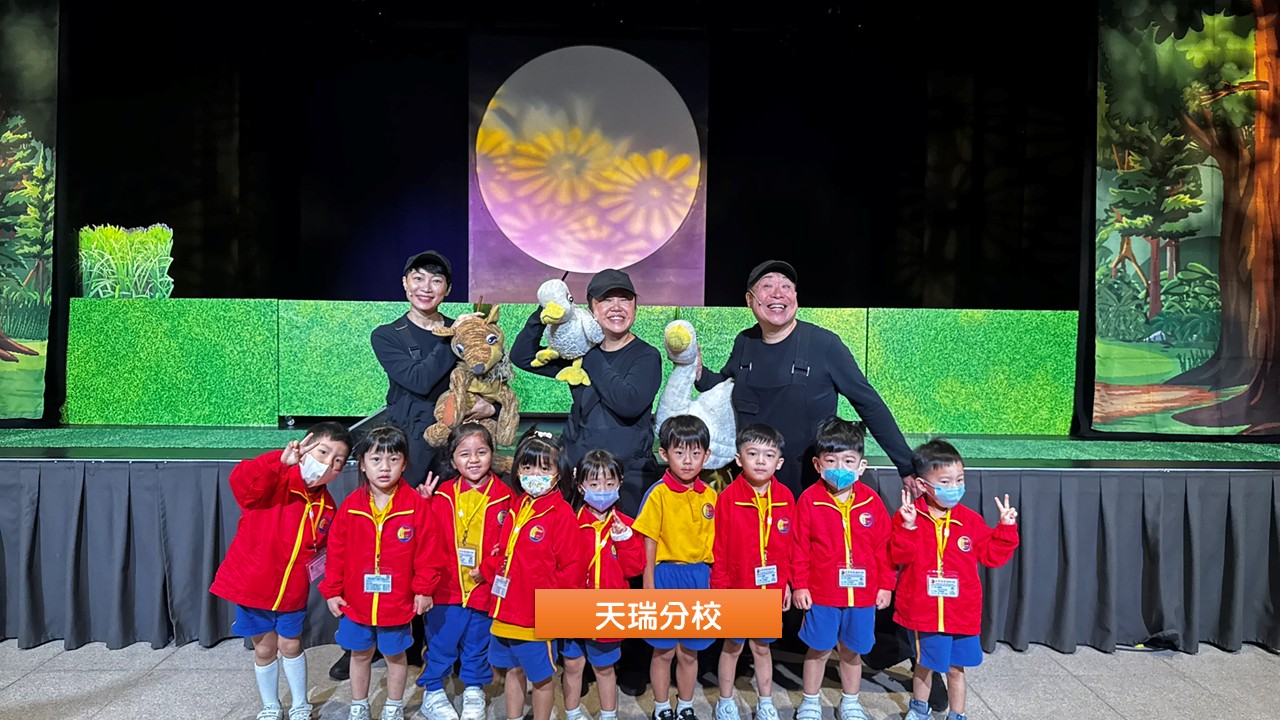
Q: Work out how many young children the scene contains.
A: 9